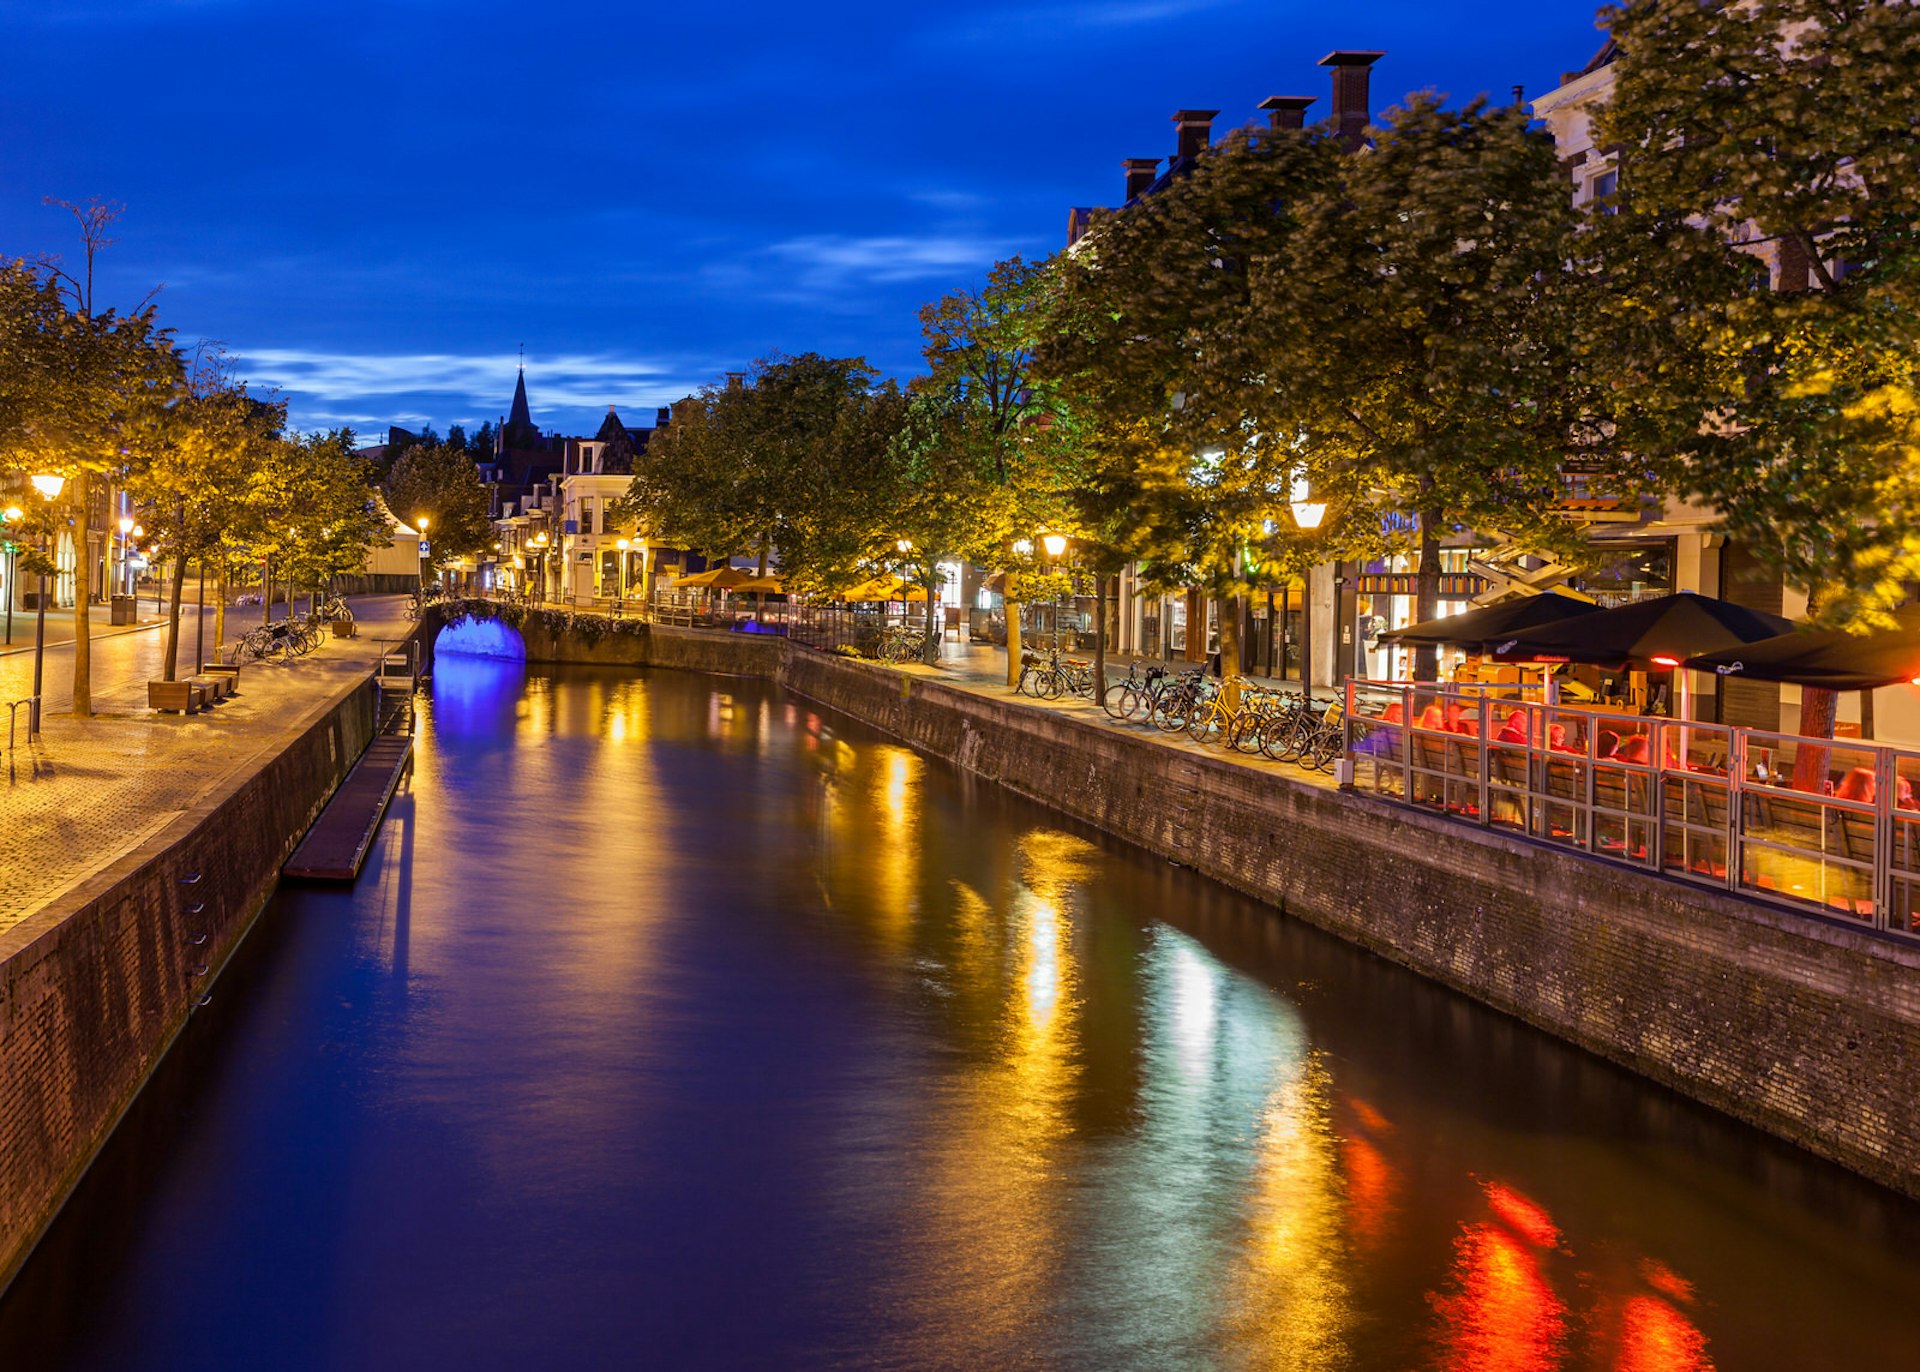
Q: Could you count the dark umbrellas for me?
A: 3